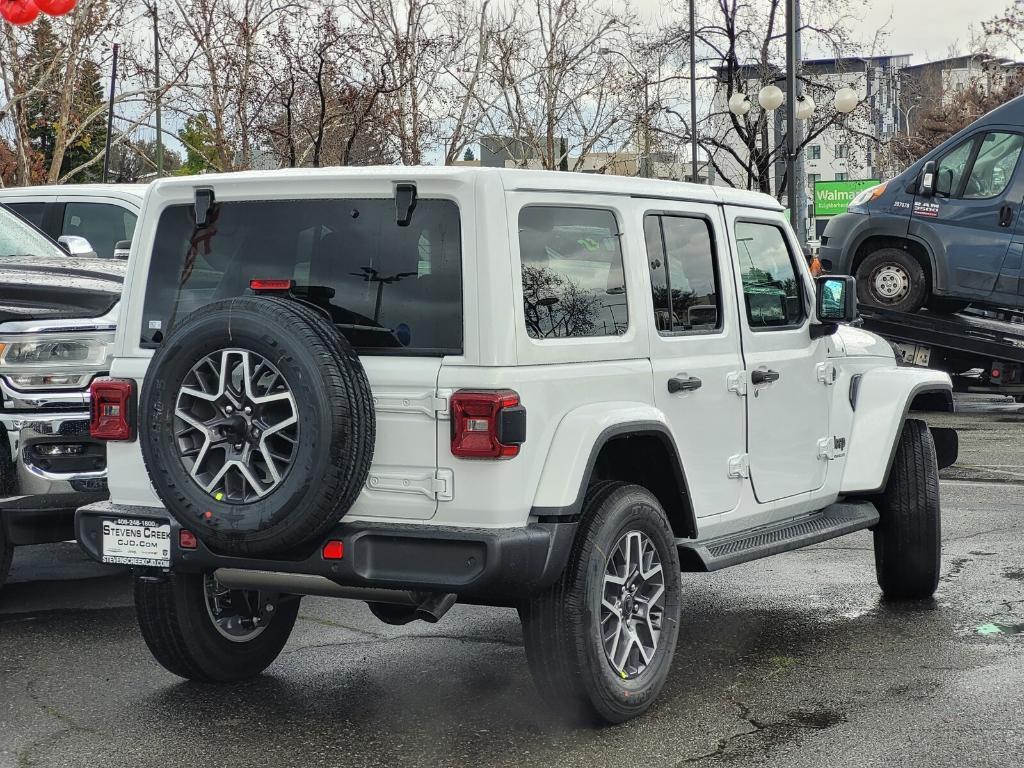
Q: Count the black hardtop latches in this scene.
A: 2